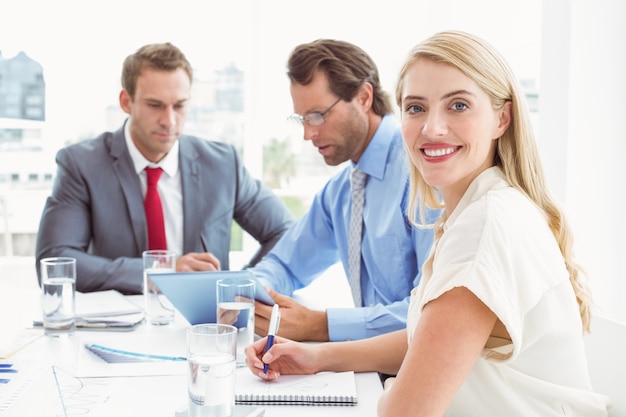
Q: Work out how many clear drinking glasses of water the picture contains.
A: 4